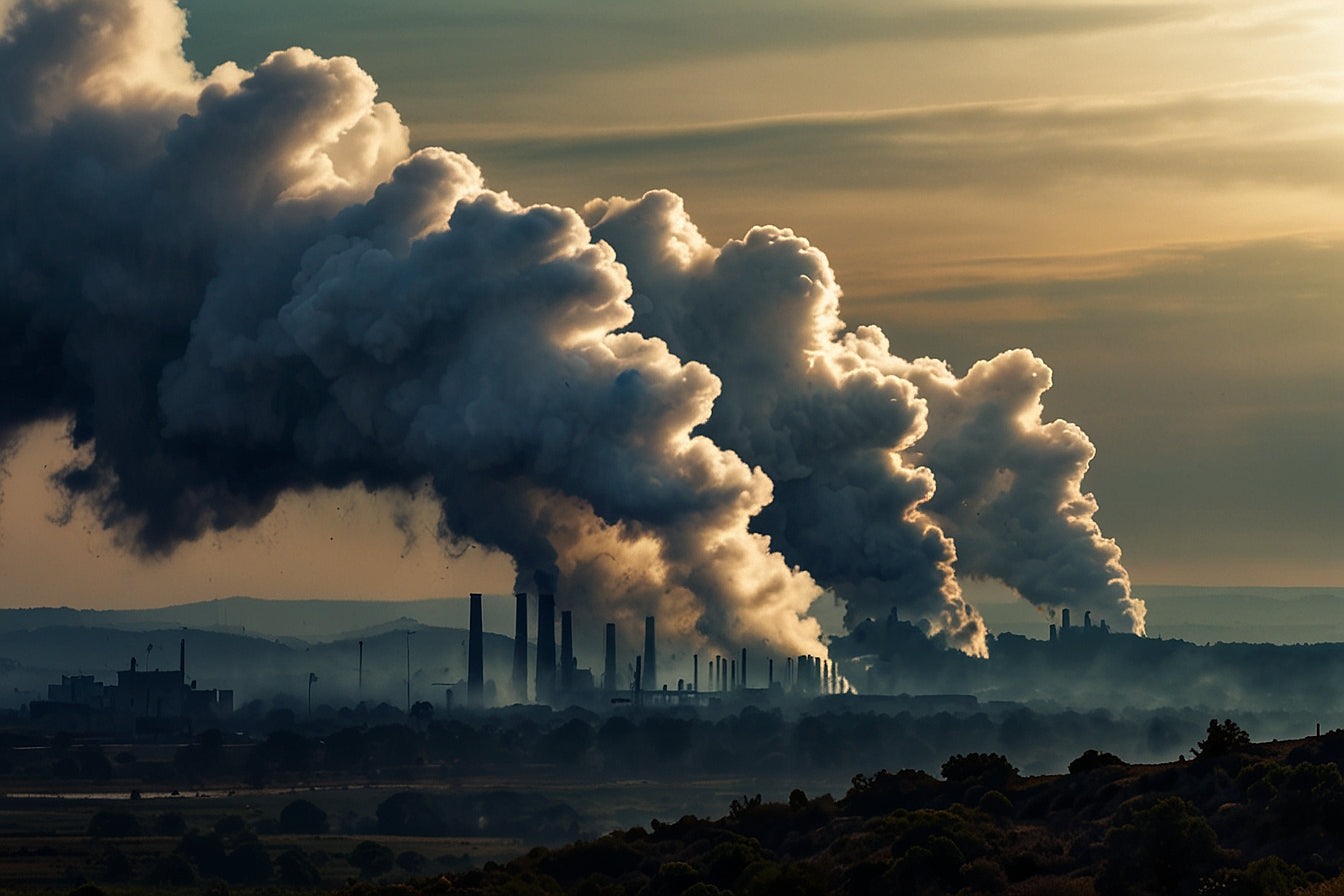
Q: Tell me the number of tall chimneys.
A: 6